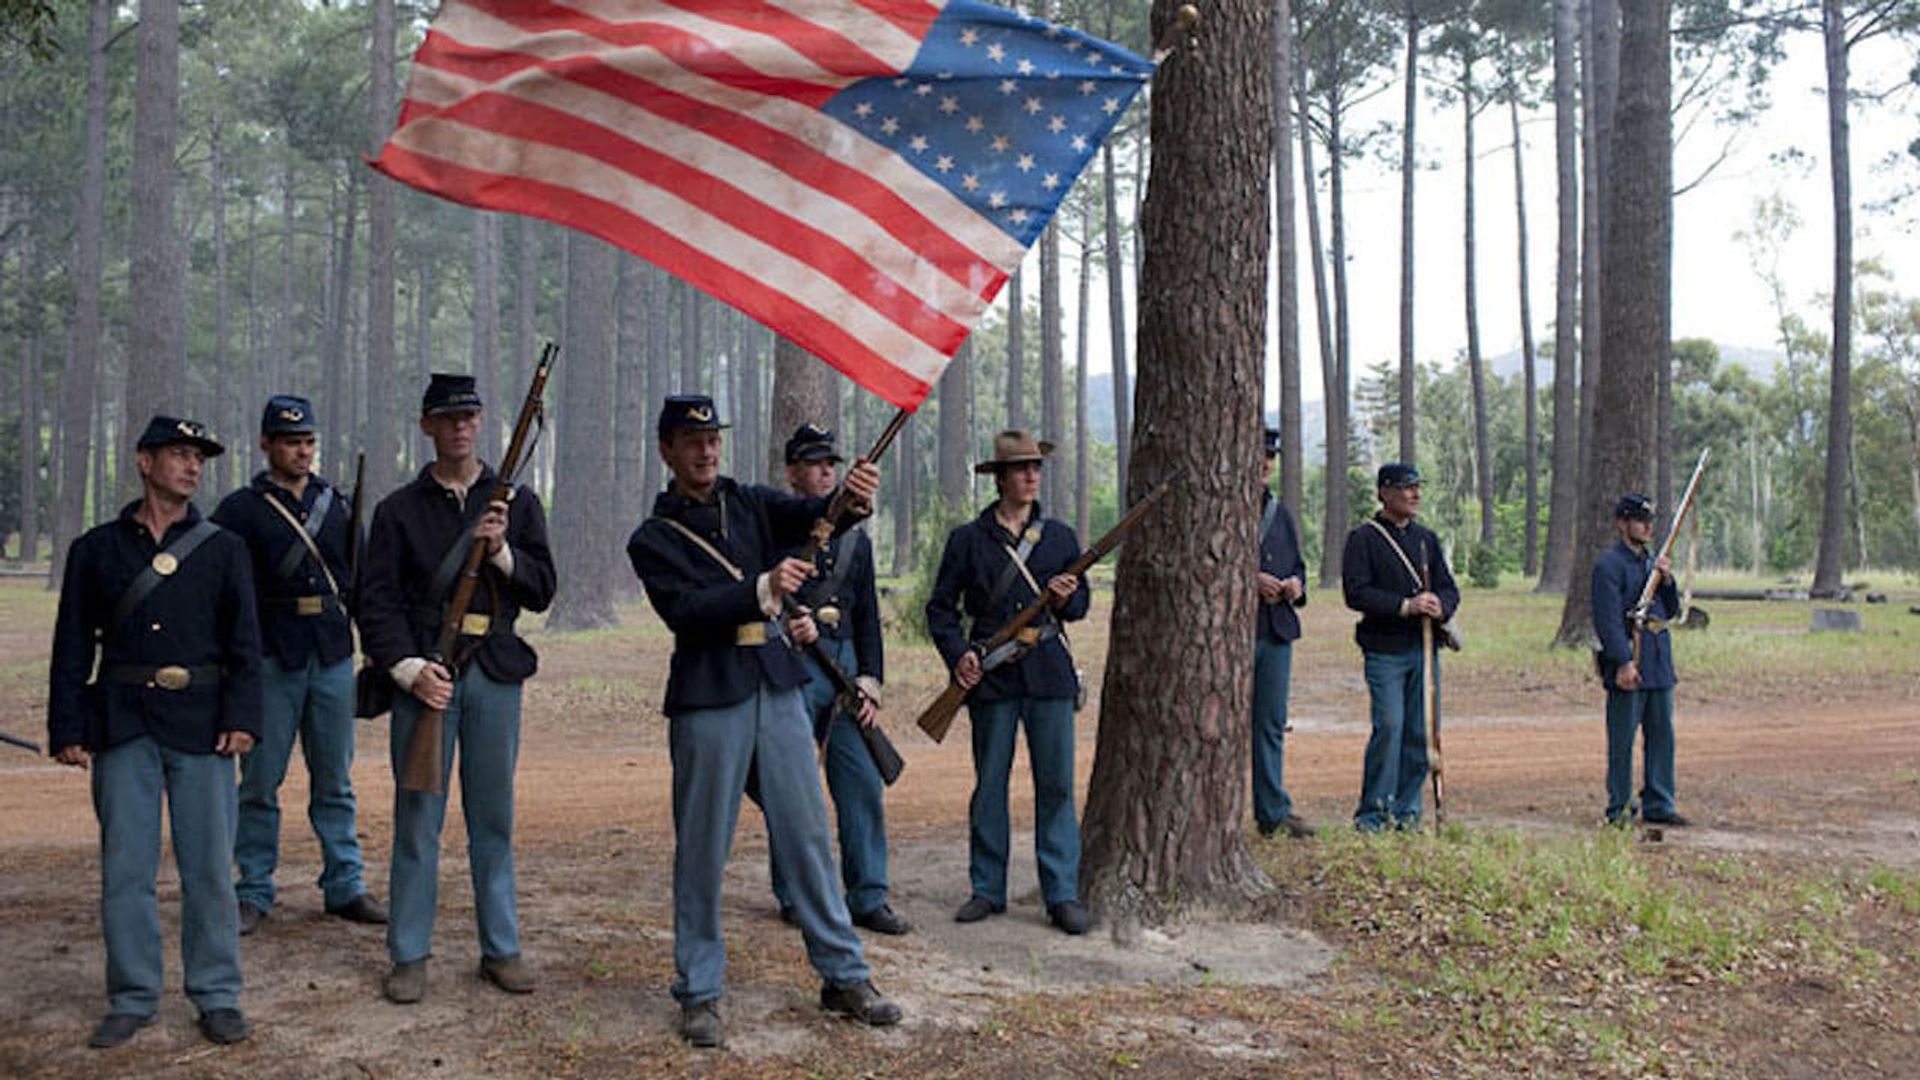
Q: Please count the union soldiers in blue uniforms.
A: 9